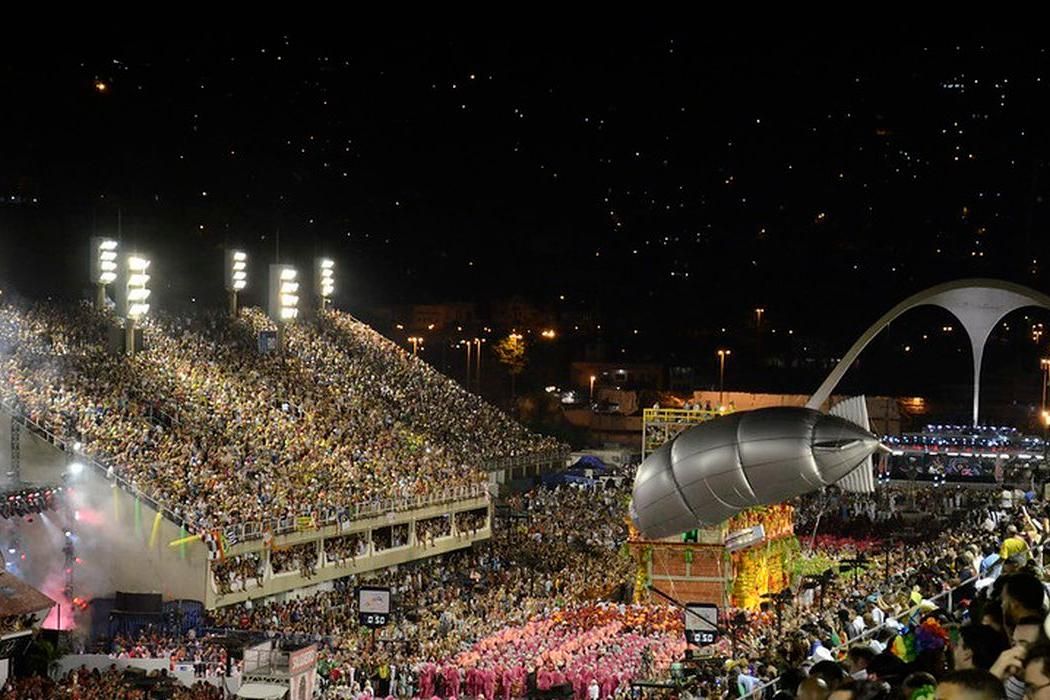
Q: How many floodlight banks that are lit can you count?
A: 5